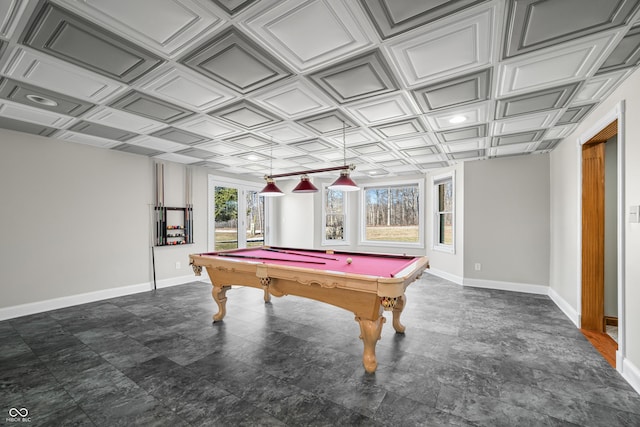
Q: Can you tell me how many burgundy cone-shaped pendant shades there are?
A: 3